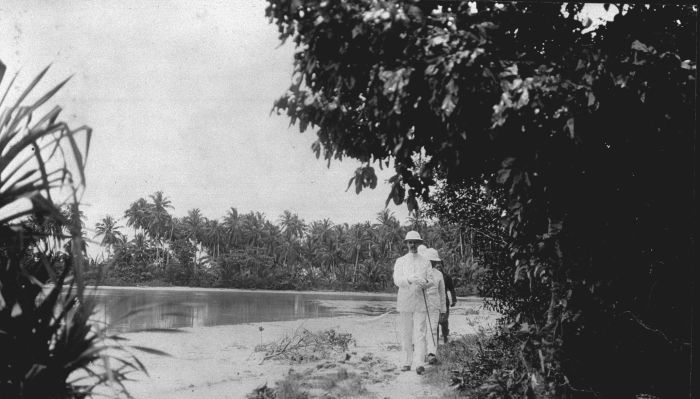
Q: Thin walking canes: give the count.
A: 1